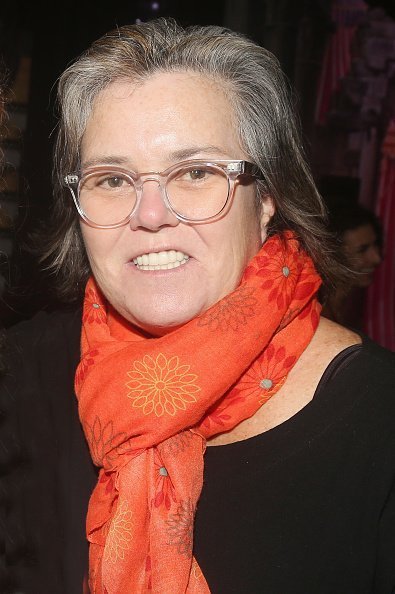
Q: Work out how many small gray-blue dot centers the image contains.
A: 4